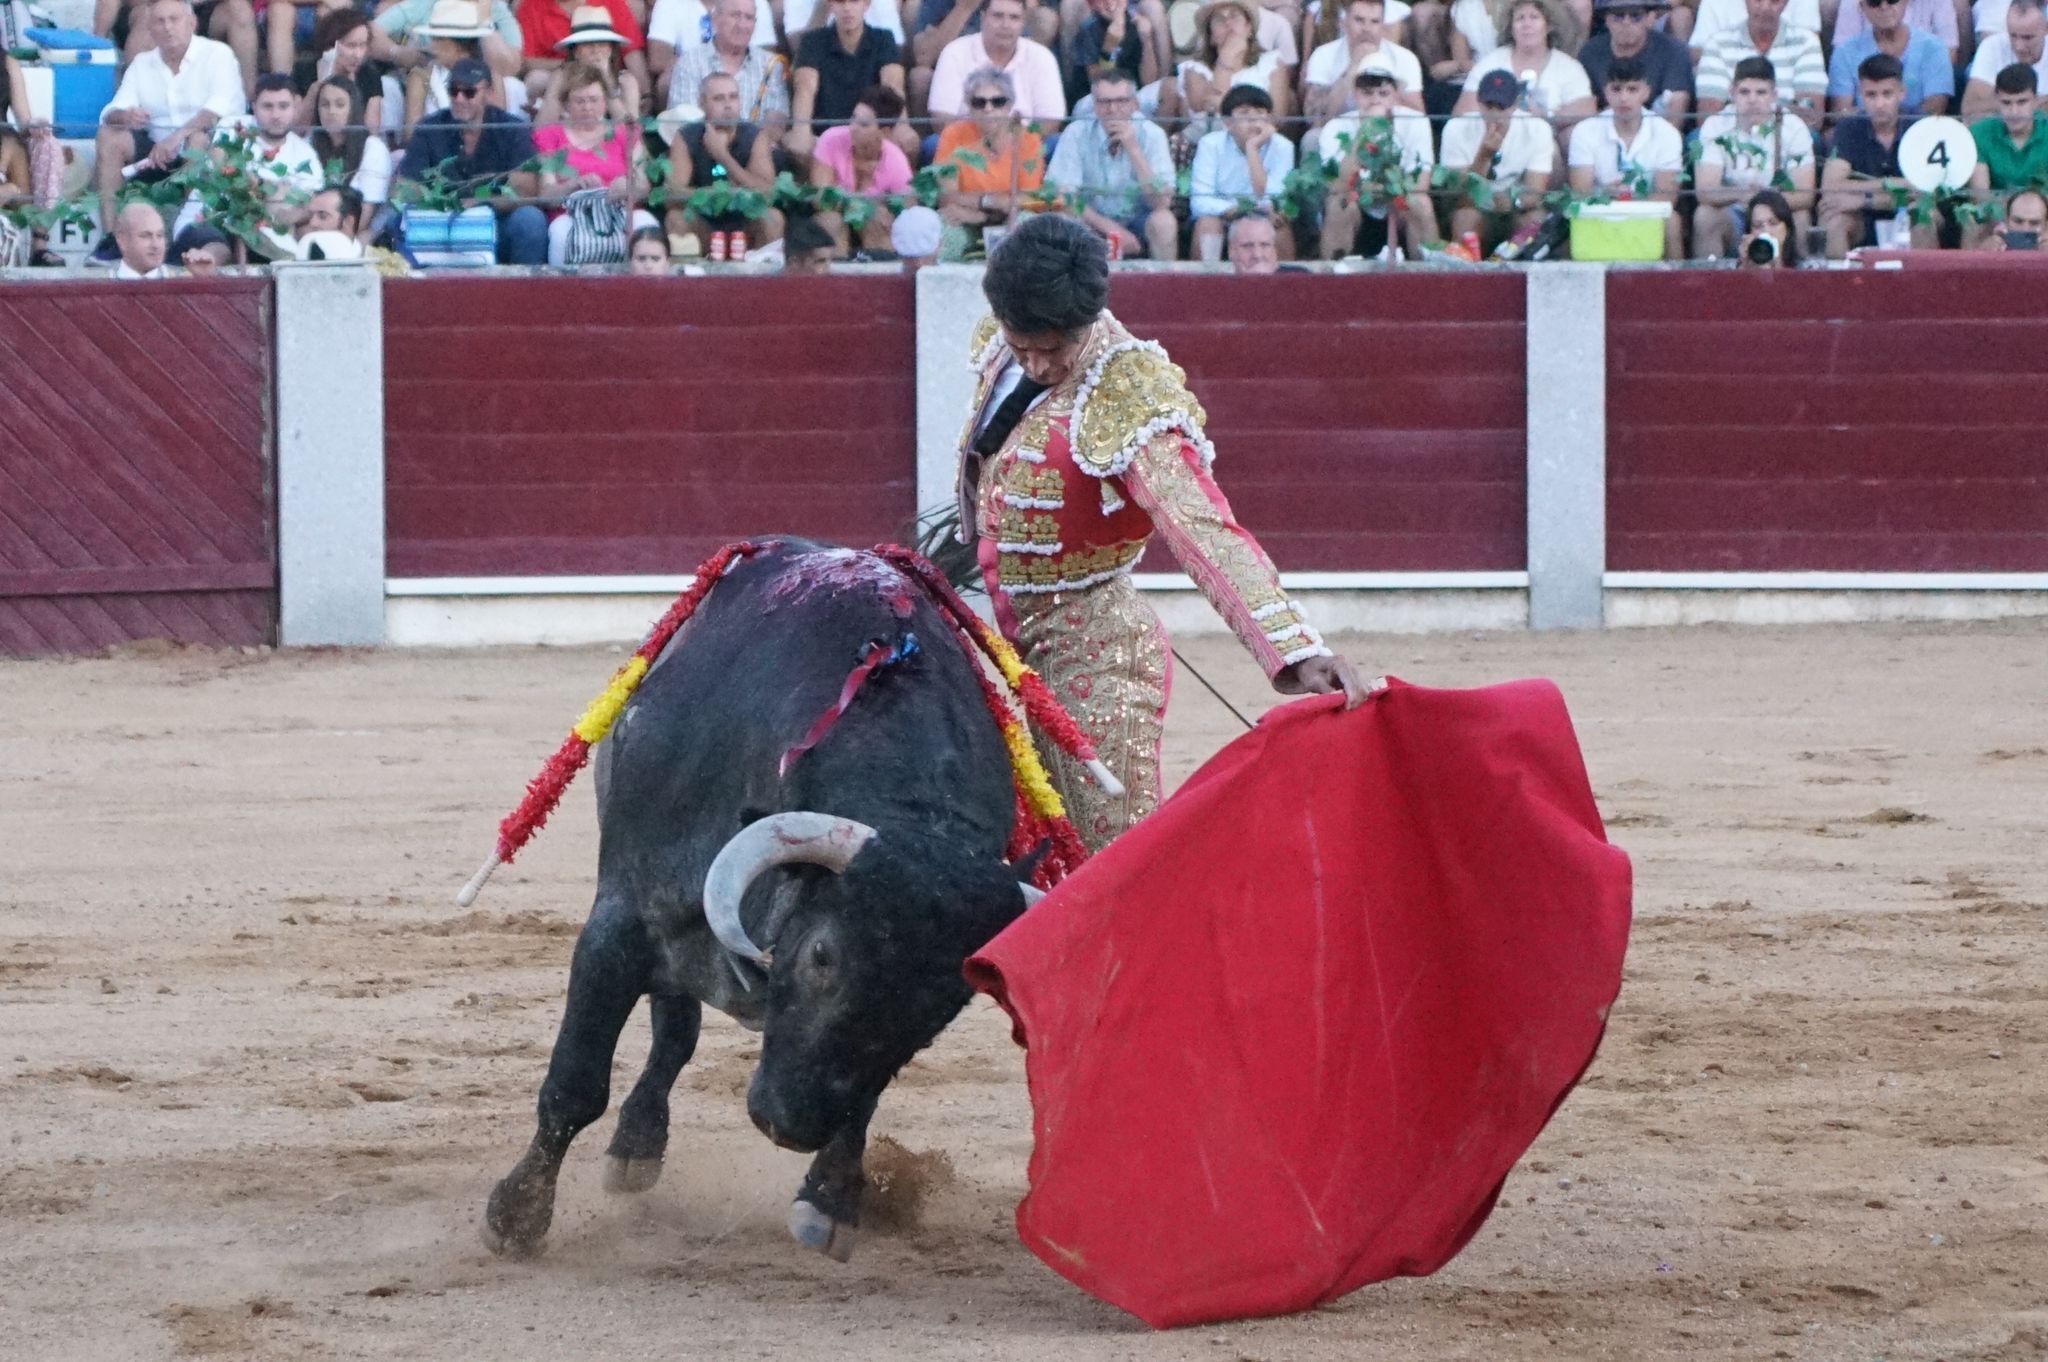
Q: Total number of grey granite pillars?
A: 3